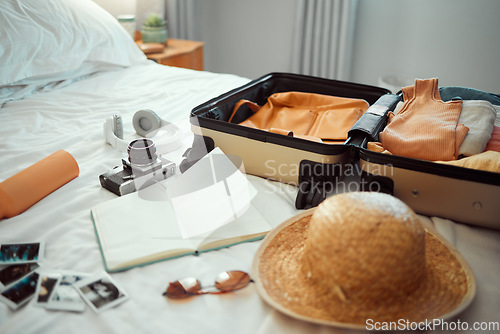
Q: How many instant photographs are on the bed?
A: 6